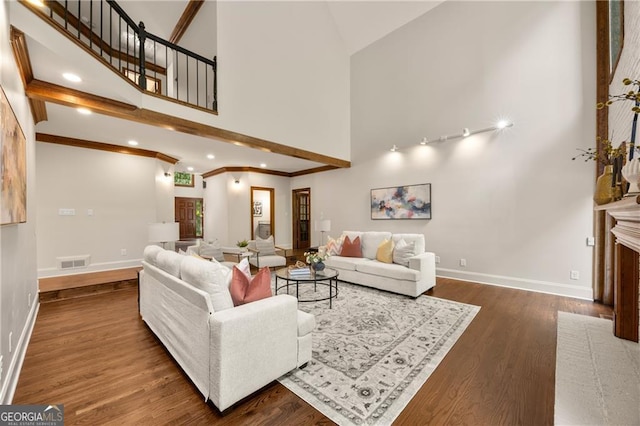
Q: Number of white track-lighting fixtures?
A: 4